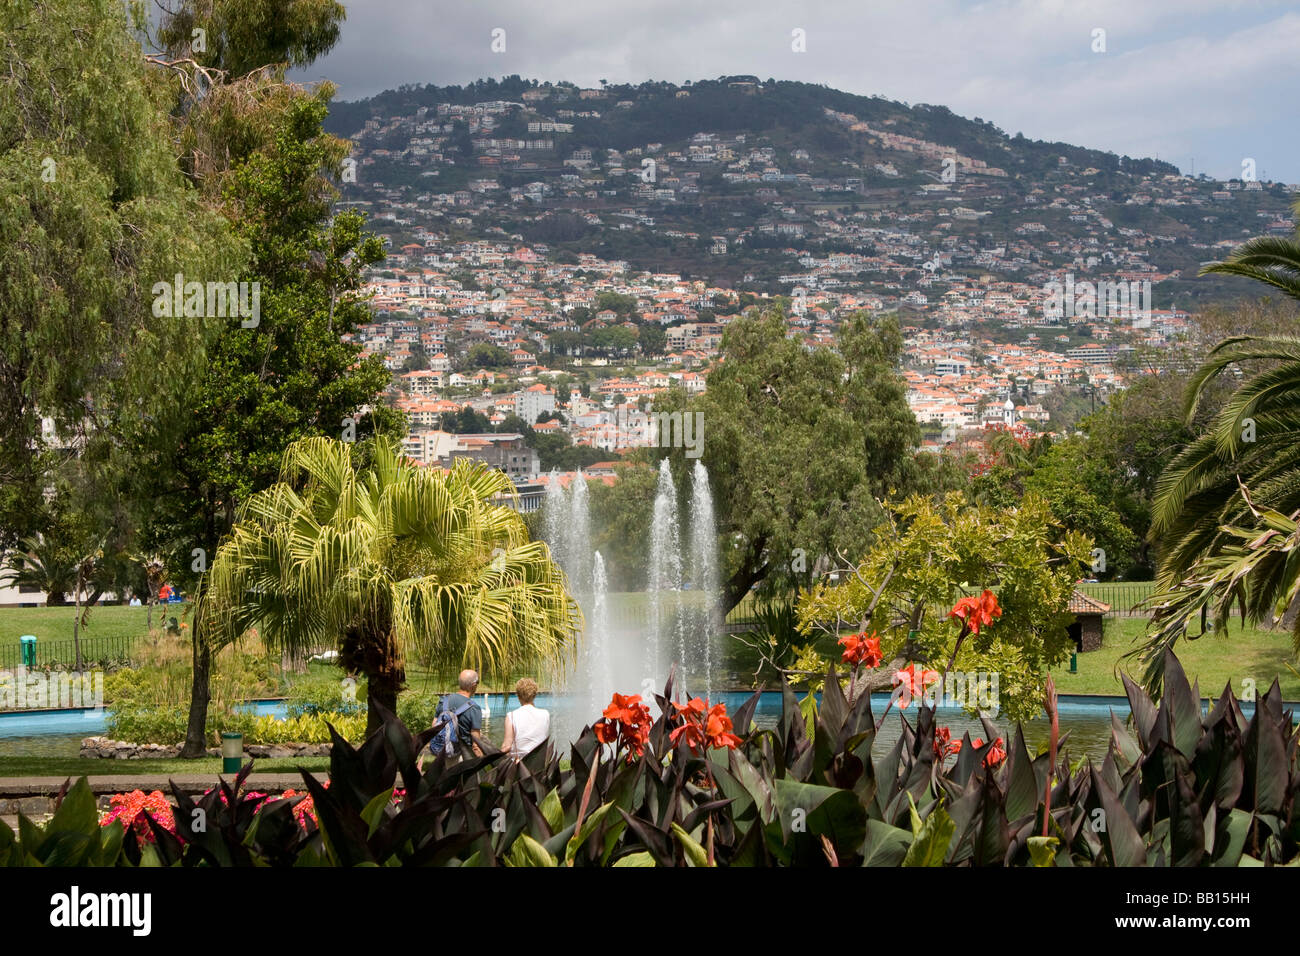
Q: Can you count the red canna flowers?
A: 7